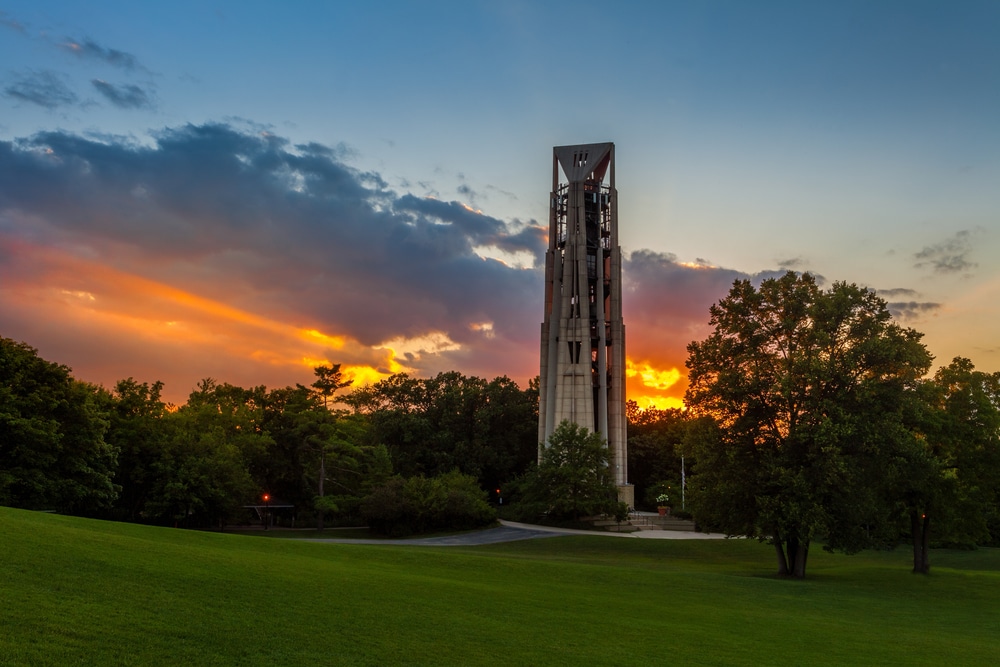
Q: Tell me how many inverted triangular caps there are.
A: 2